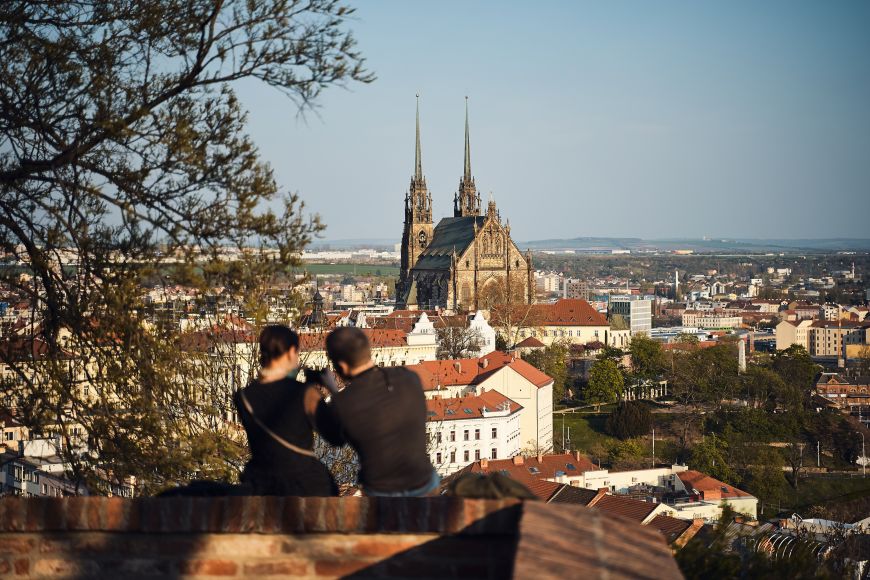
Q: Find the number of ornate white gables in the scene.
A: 2